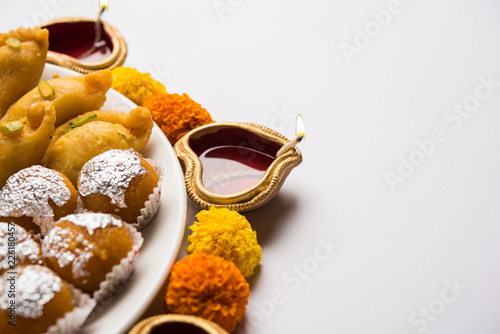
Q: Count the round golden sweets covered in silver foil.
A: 5